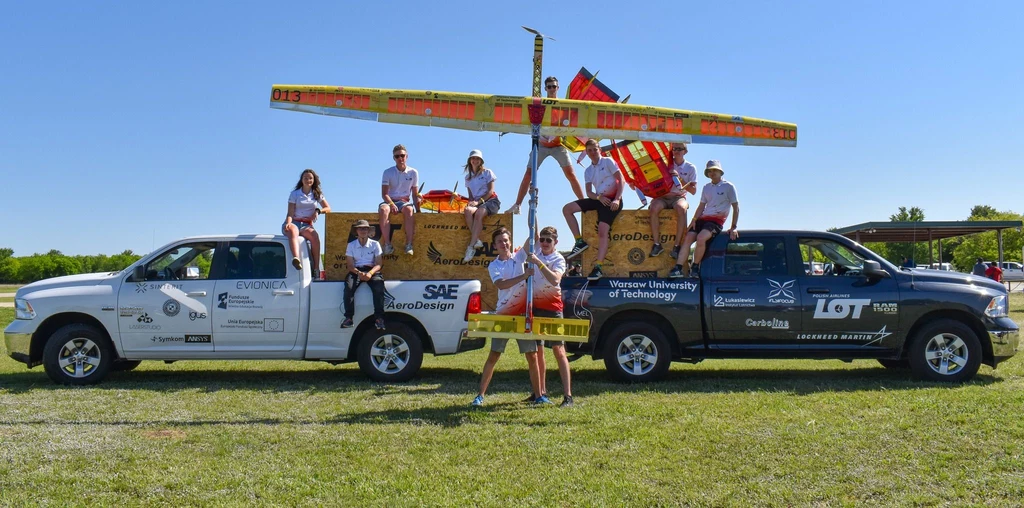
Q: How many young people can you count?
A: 10